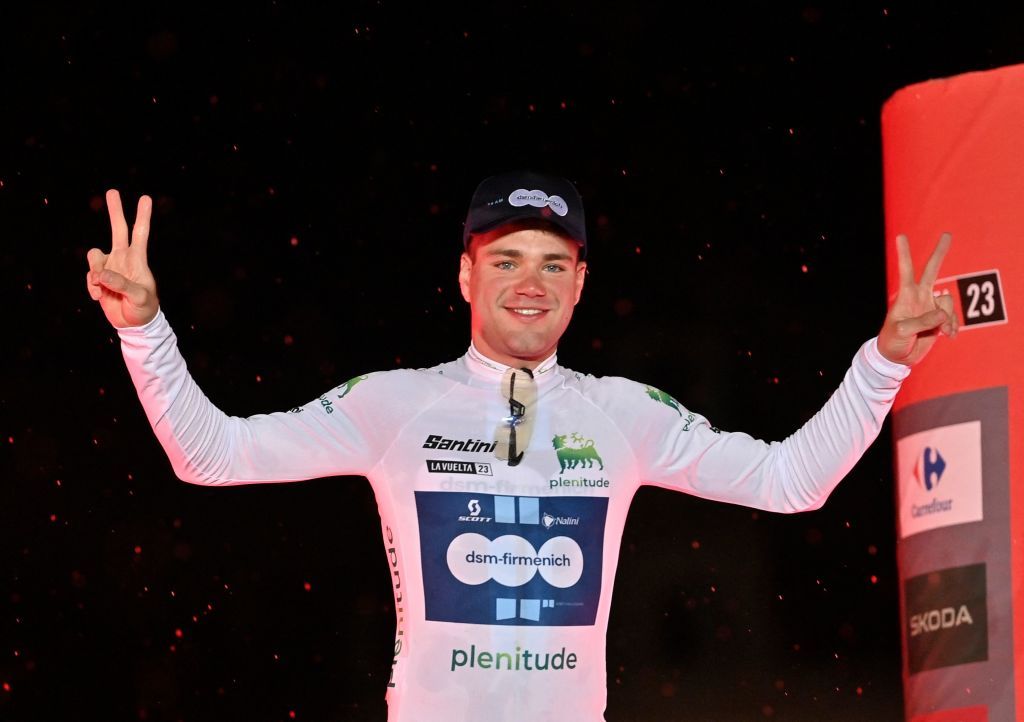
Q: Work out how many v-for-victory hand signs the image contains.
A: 2